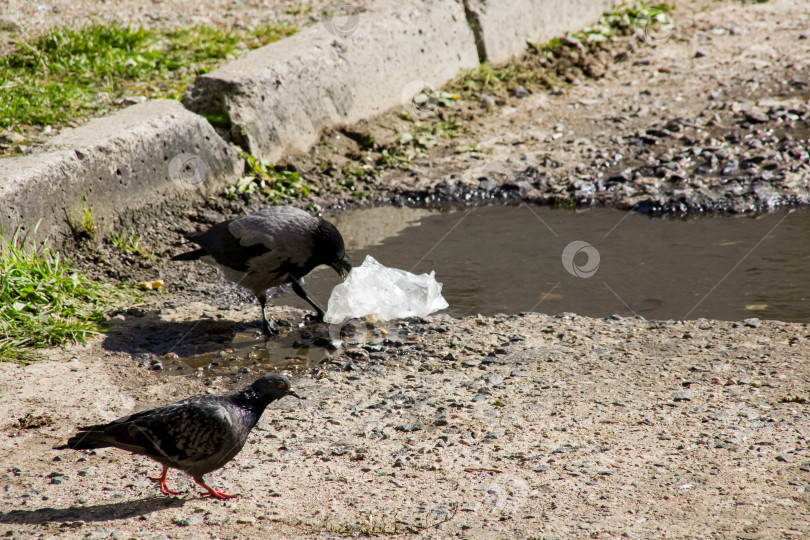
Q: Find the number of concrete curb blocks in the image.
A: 3